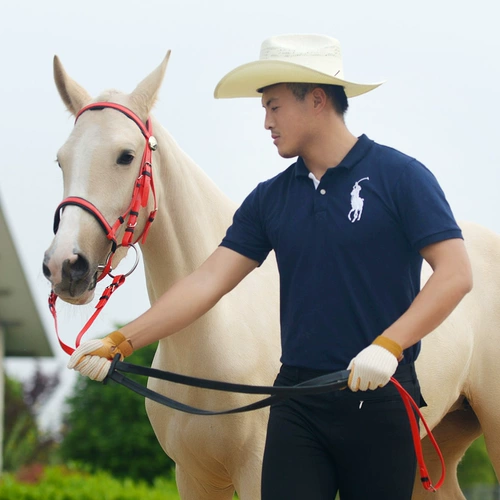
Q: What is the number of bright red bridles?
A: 1